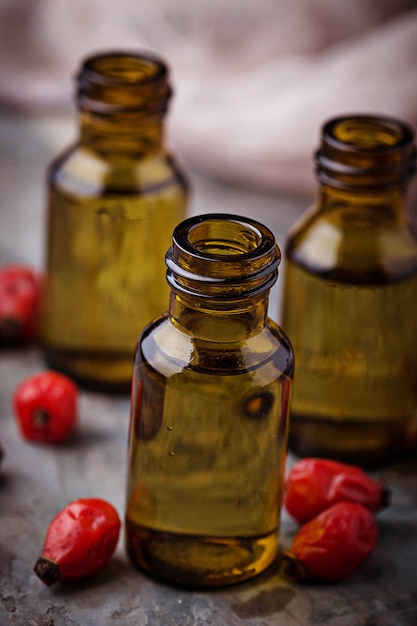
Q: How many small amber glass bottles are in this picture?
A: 3